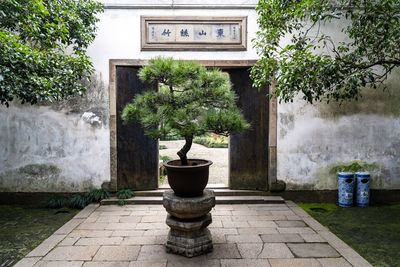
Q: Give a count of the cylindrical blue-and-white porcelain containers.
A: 2